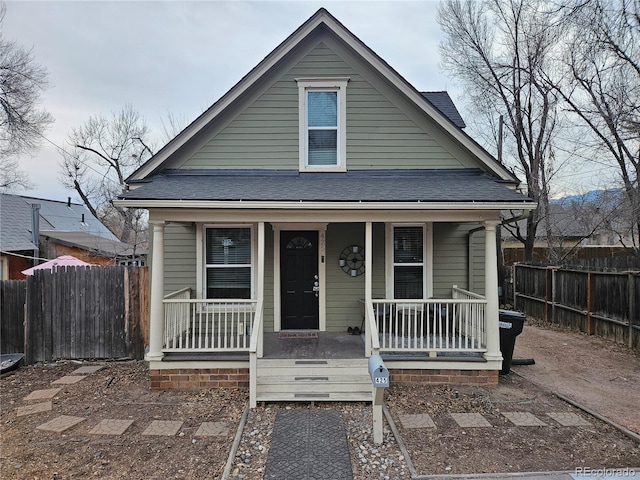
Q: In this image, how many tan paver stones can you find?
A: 12